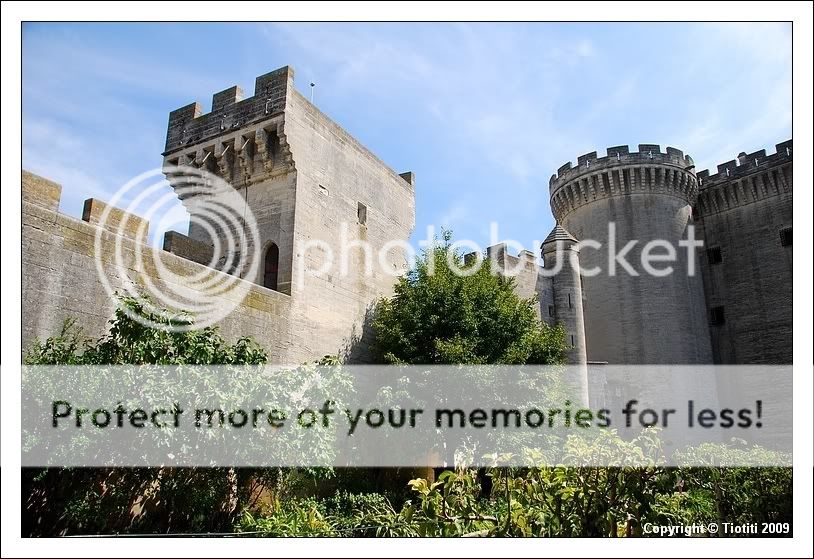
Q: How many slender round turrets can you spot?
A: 1